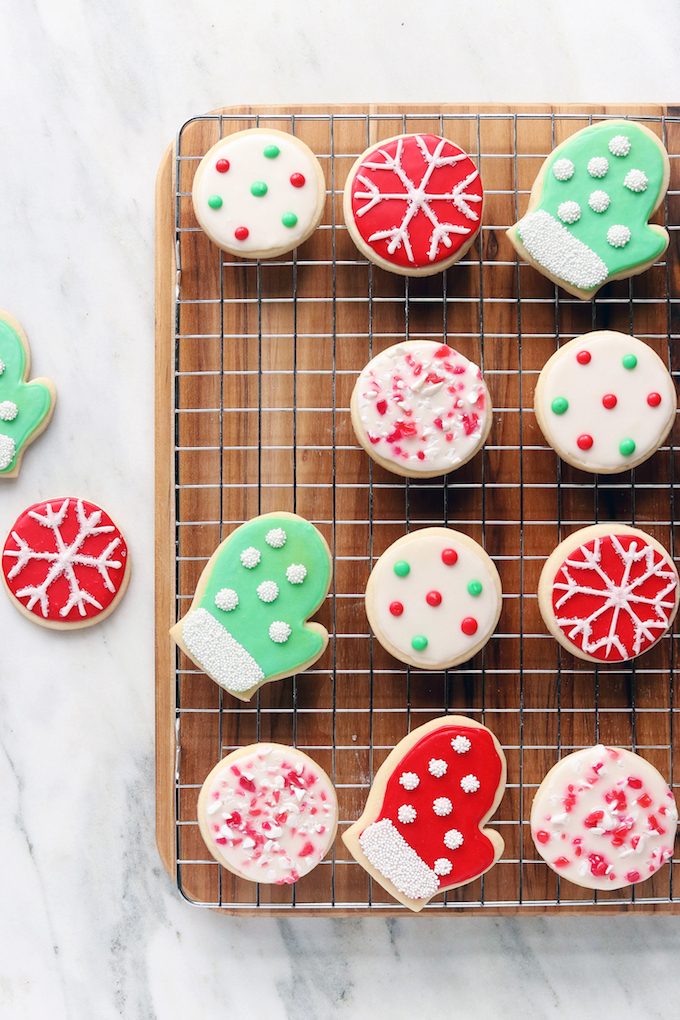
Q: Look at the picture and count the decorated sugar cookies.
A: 13